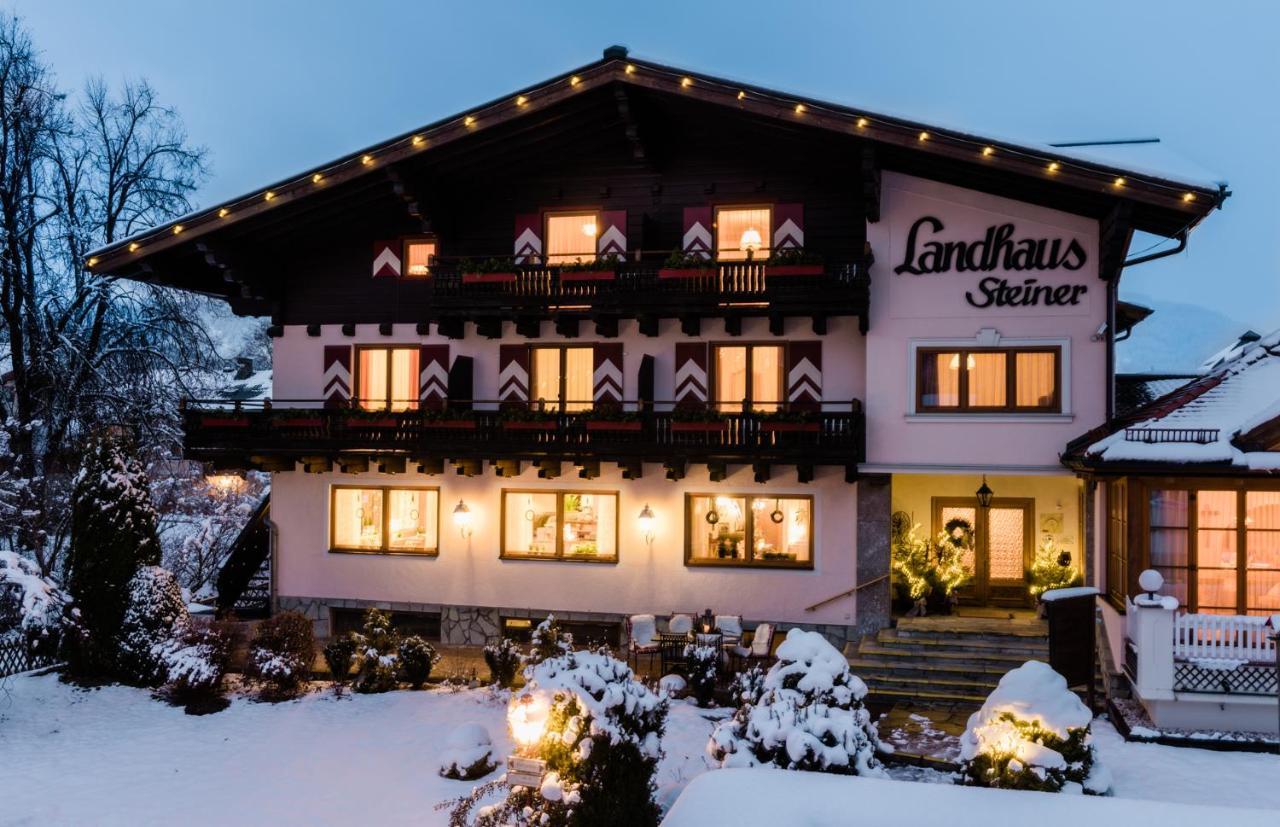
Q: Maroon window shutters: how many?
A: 11